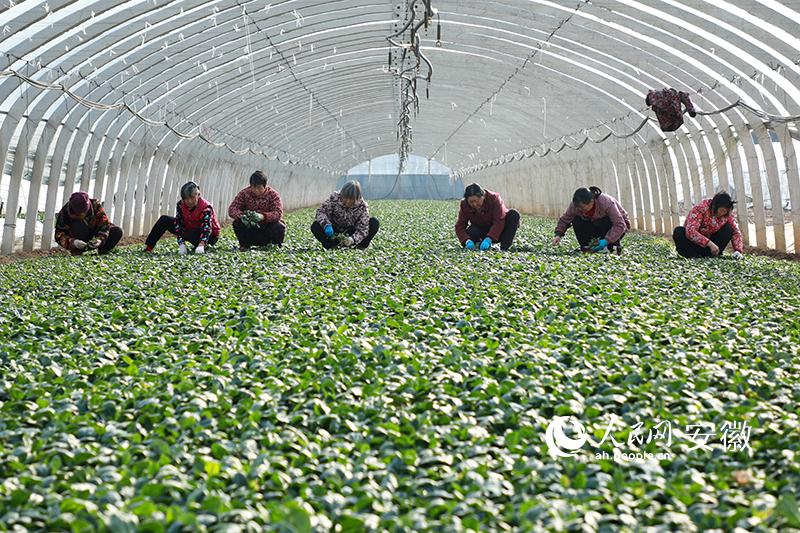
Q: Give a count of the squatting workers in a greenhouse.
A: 7